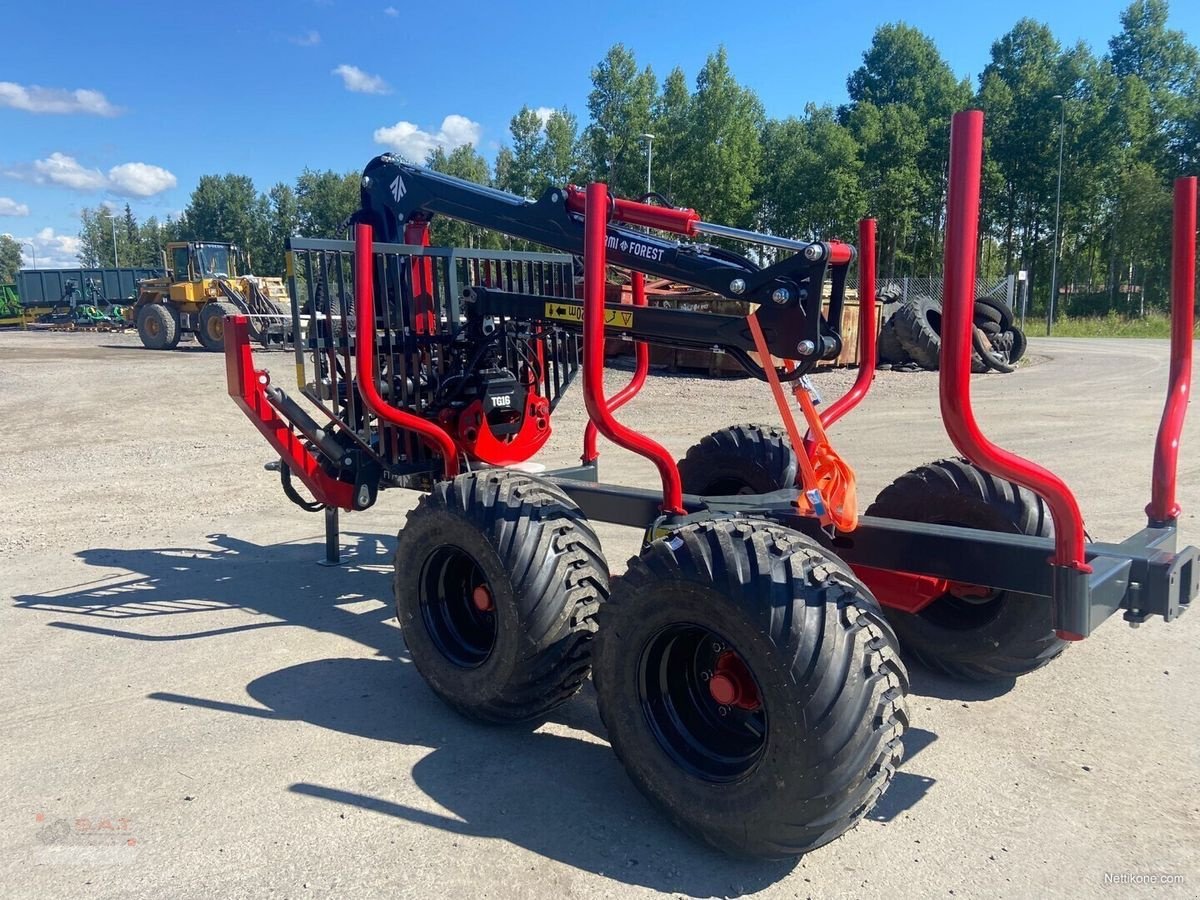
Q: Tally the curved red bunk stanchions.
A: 6